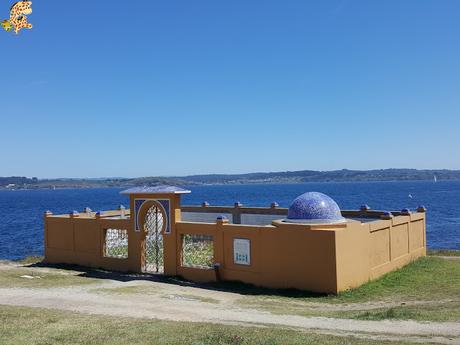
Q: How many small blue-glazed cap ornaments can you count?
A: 13